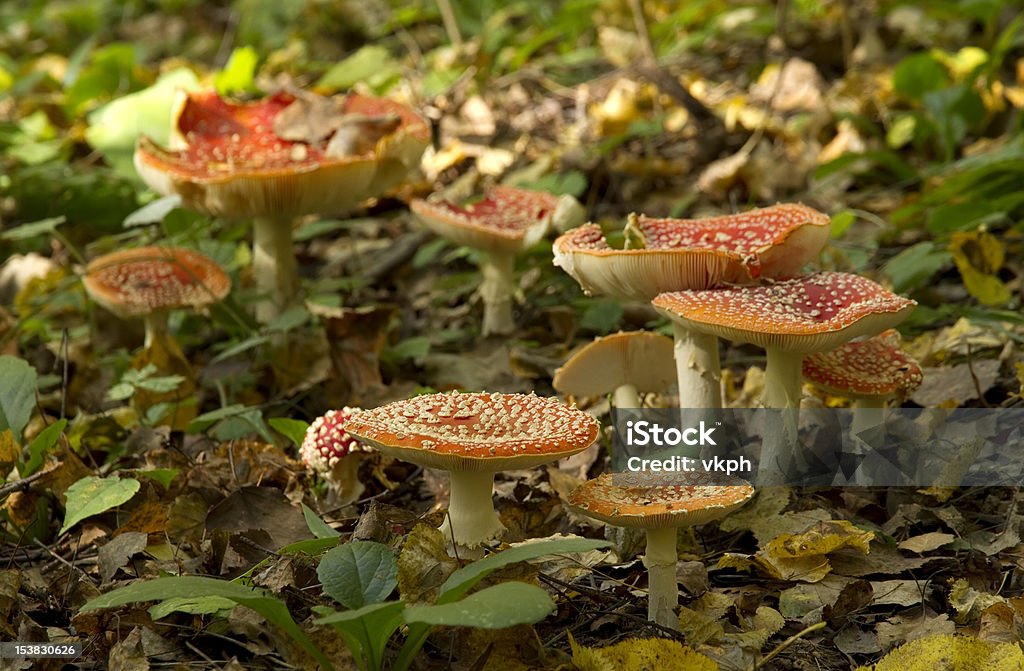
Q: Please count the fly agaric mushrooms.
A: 10